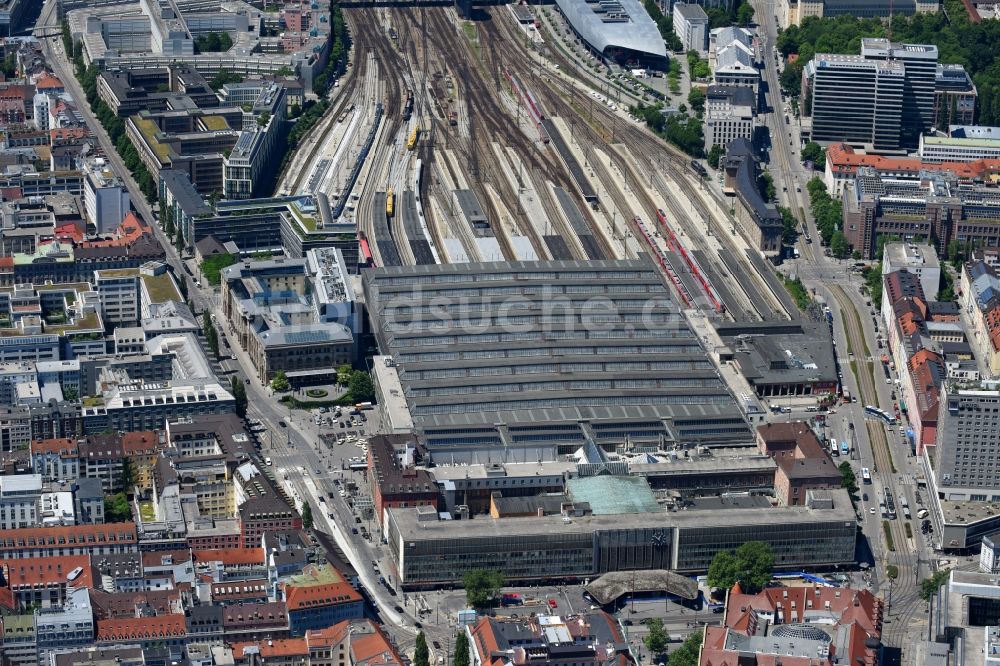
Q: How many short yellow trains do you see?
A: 2